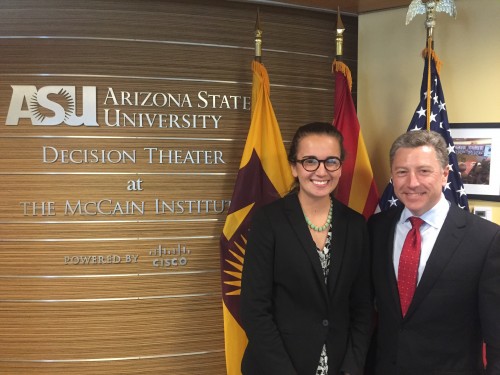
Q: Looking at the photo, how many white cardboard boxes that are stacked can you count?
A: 0